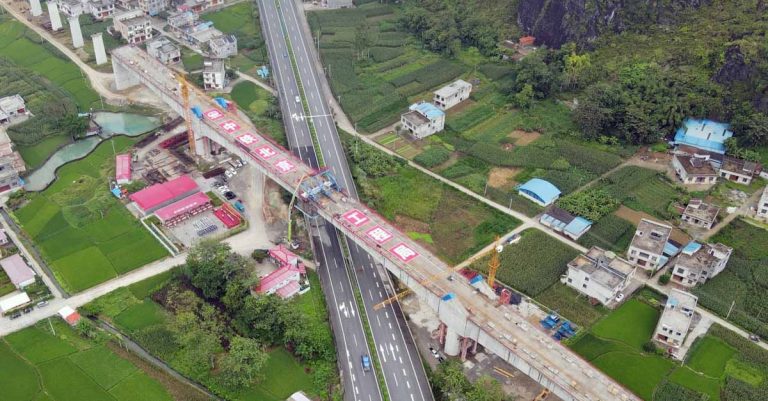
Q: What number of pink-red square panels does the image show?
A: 8